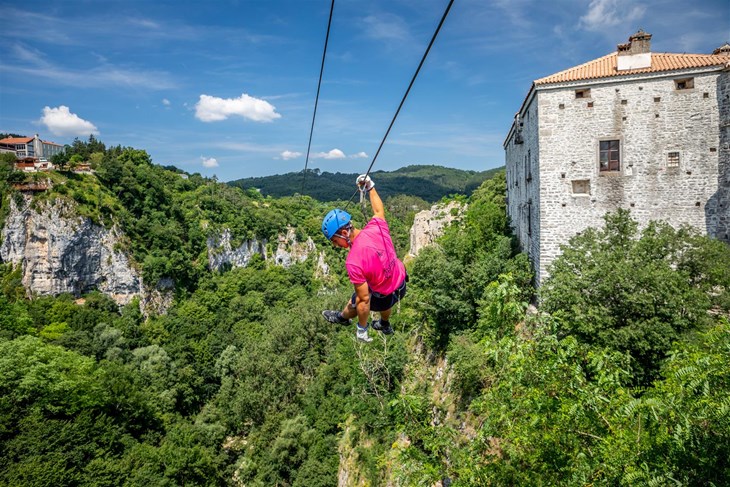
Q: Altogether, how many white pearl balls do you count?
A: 0